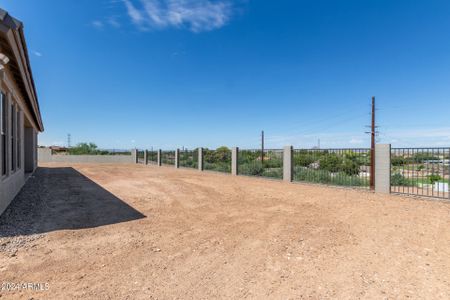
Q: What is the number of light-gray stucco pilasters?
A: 8